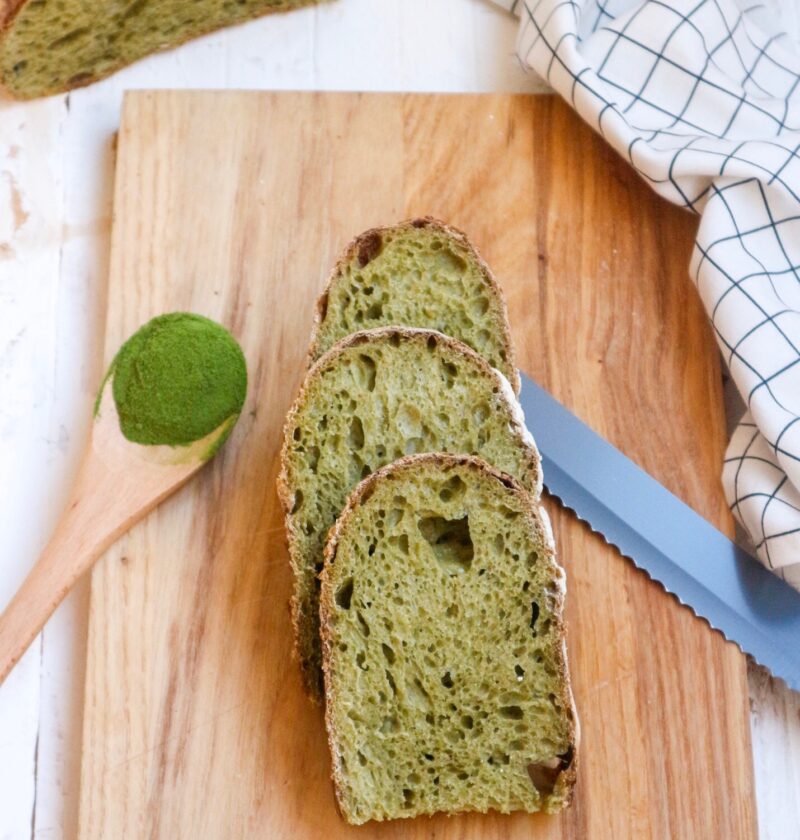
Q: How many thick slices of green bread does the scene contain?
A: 3